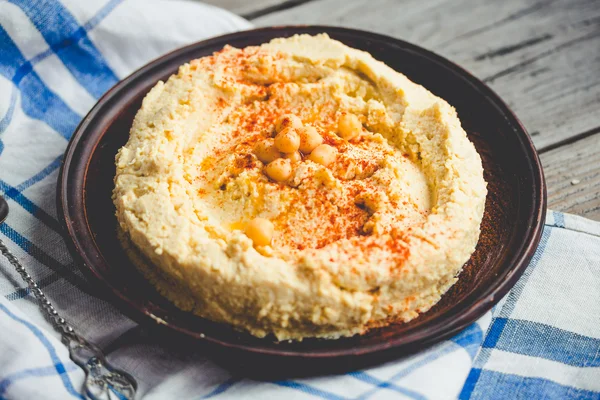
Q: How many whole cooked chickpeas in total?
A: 9